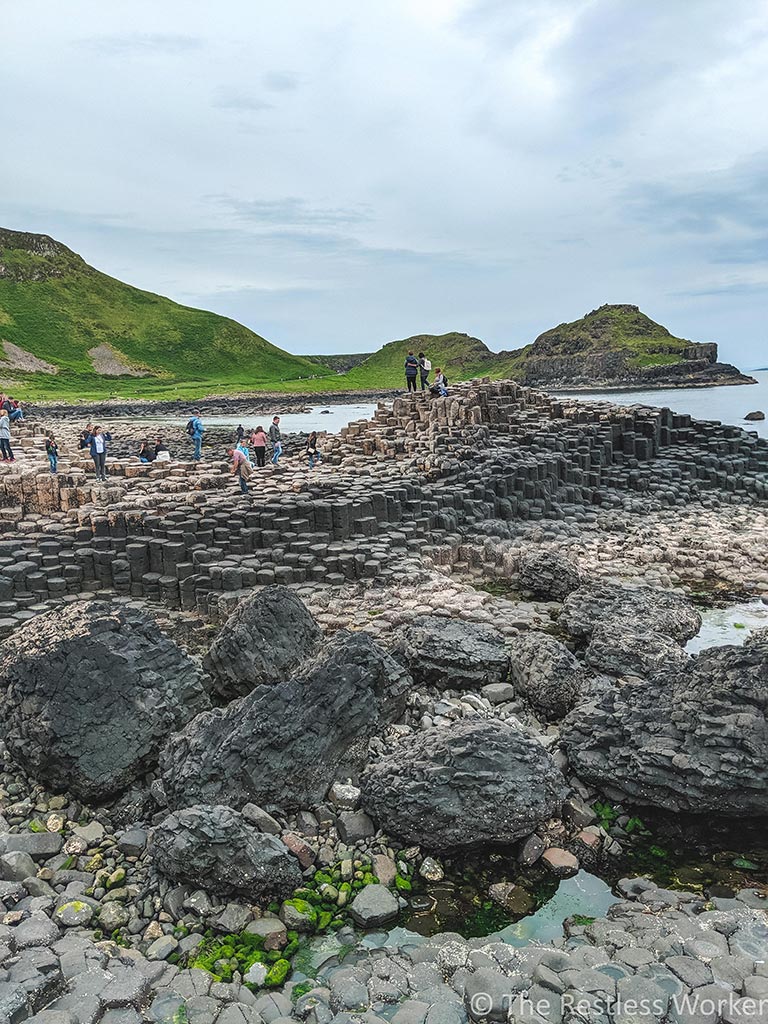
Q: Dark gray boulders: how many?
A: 11